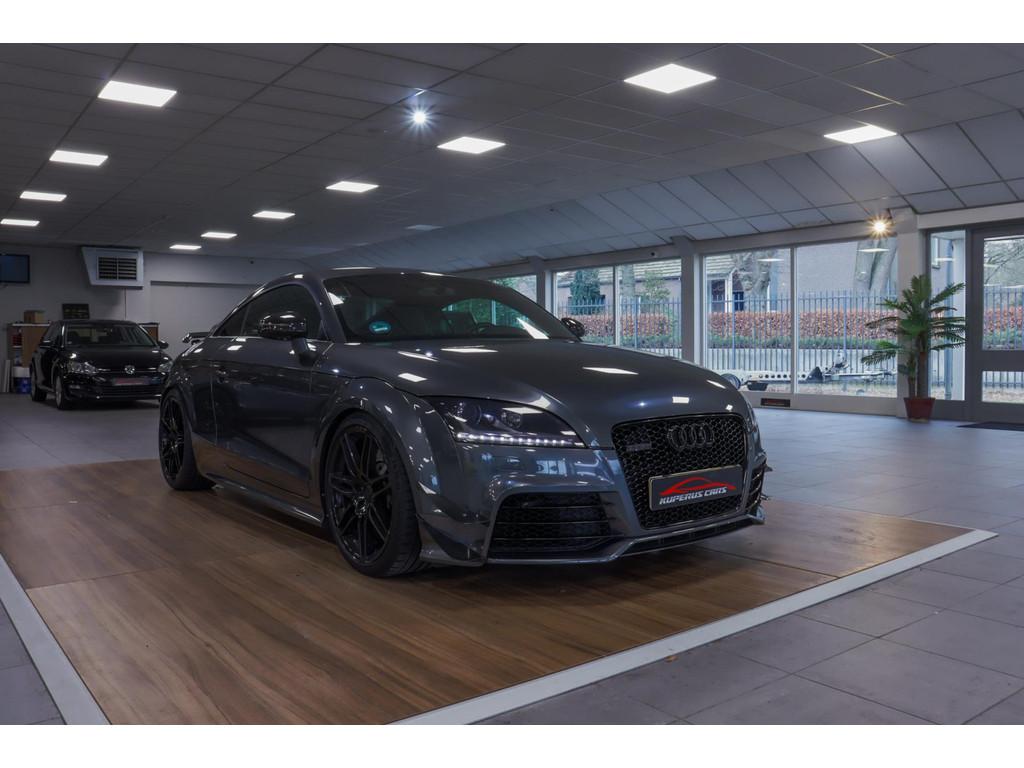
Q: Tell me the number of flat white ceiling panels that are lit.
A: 11